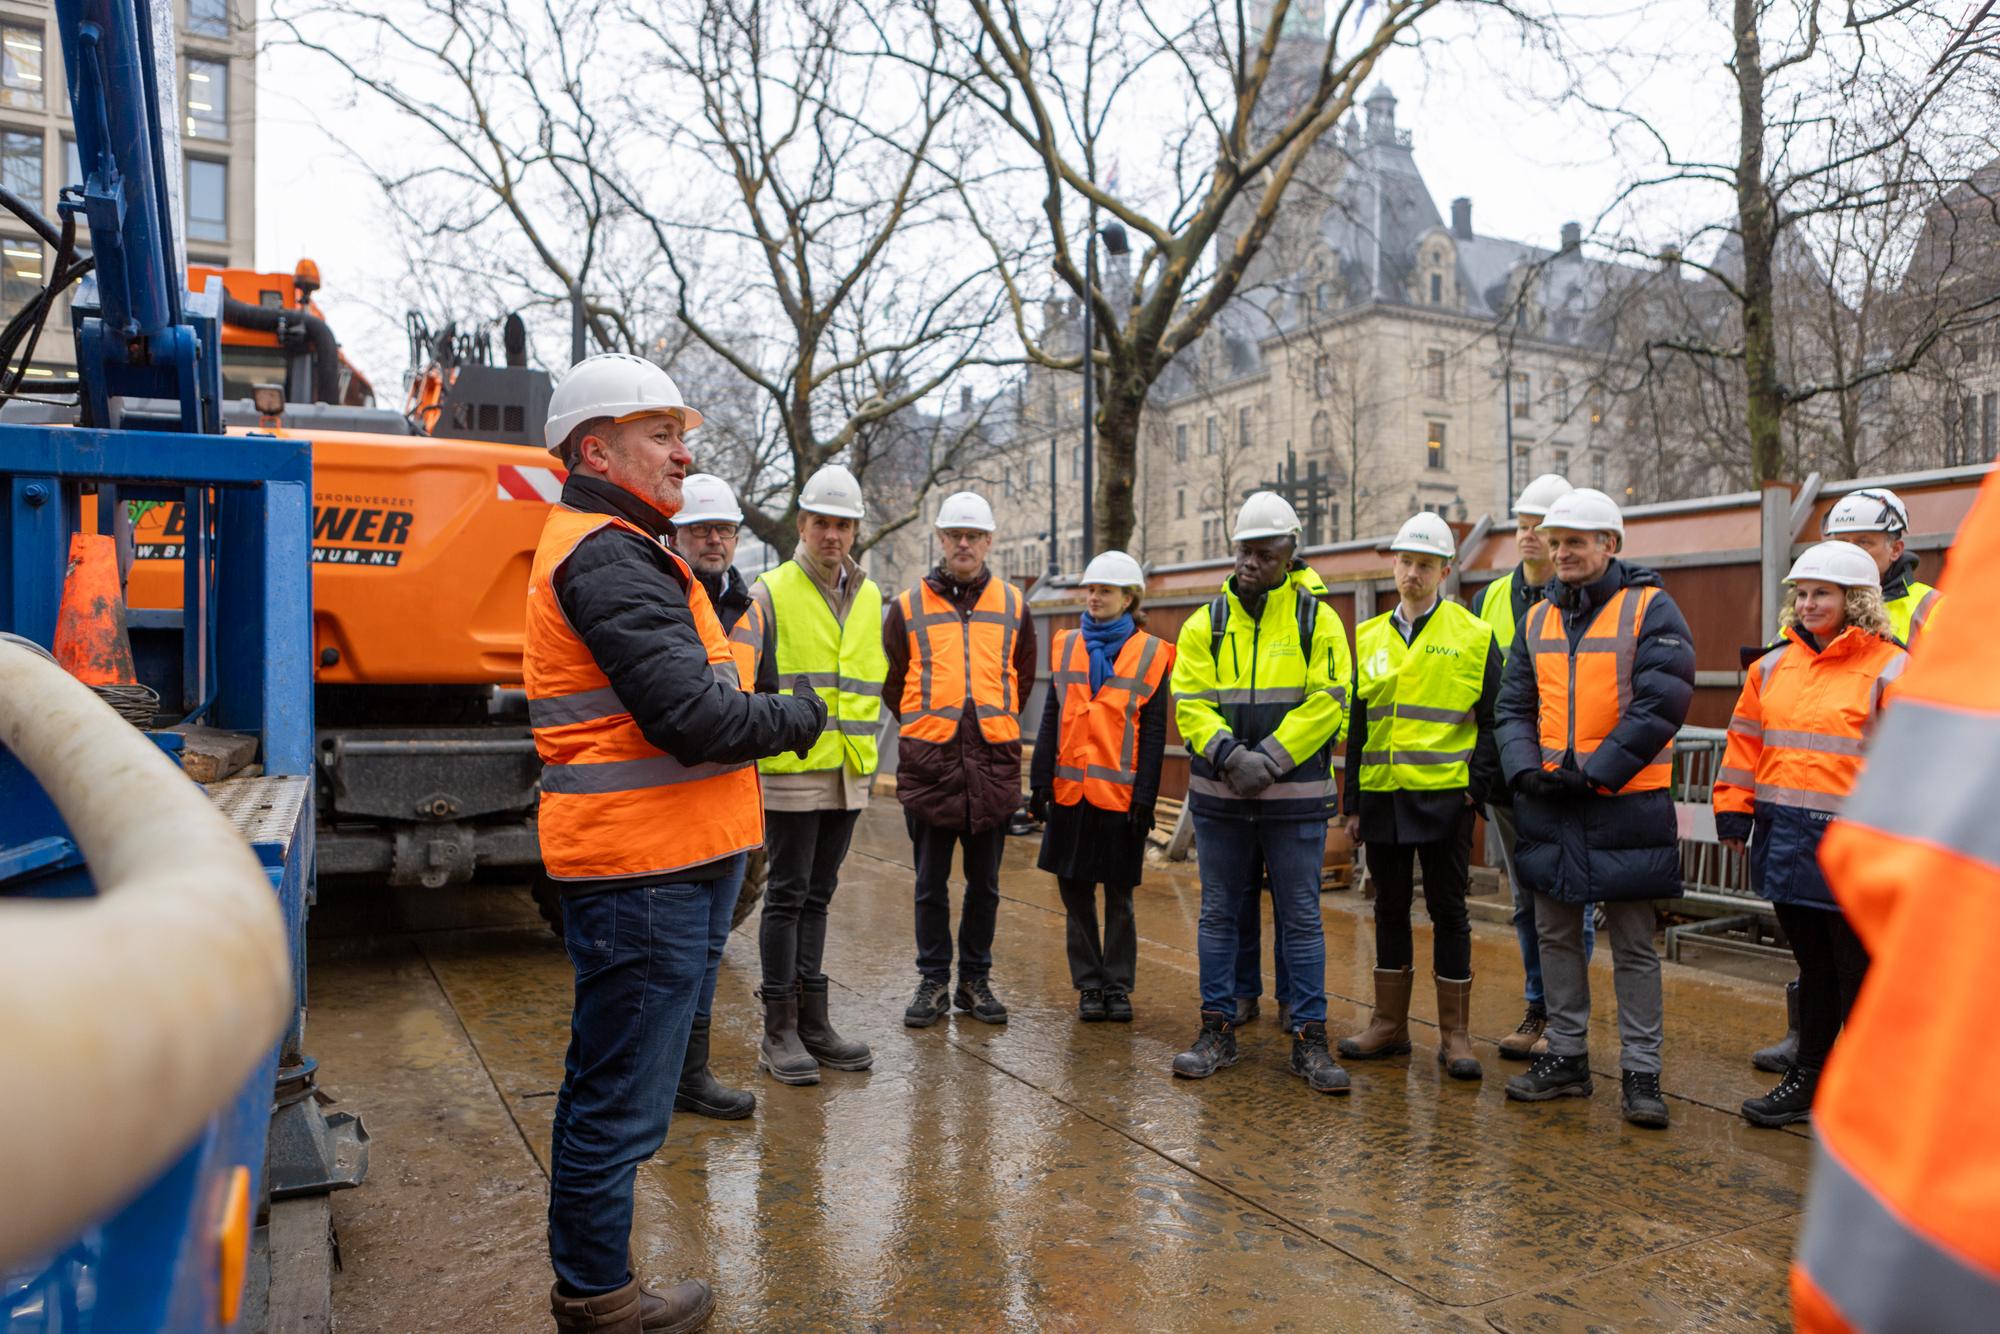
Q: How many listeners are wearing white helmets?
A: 10